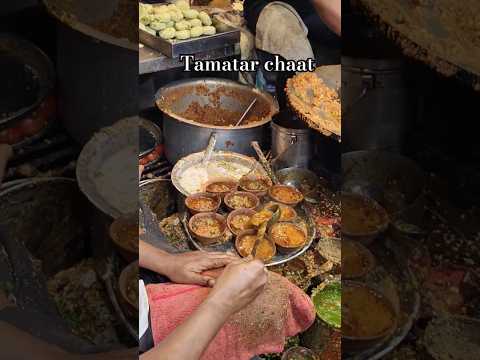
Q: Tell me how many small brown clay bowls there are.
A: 10